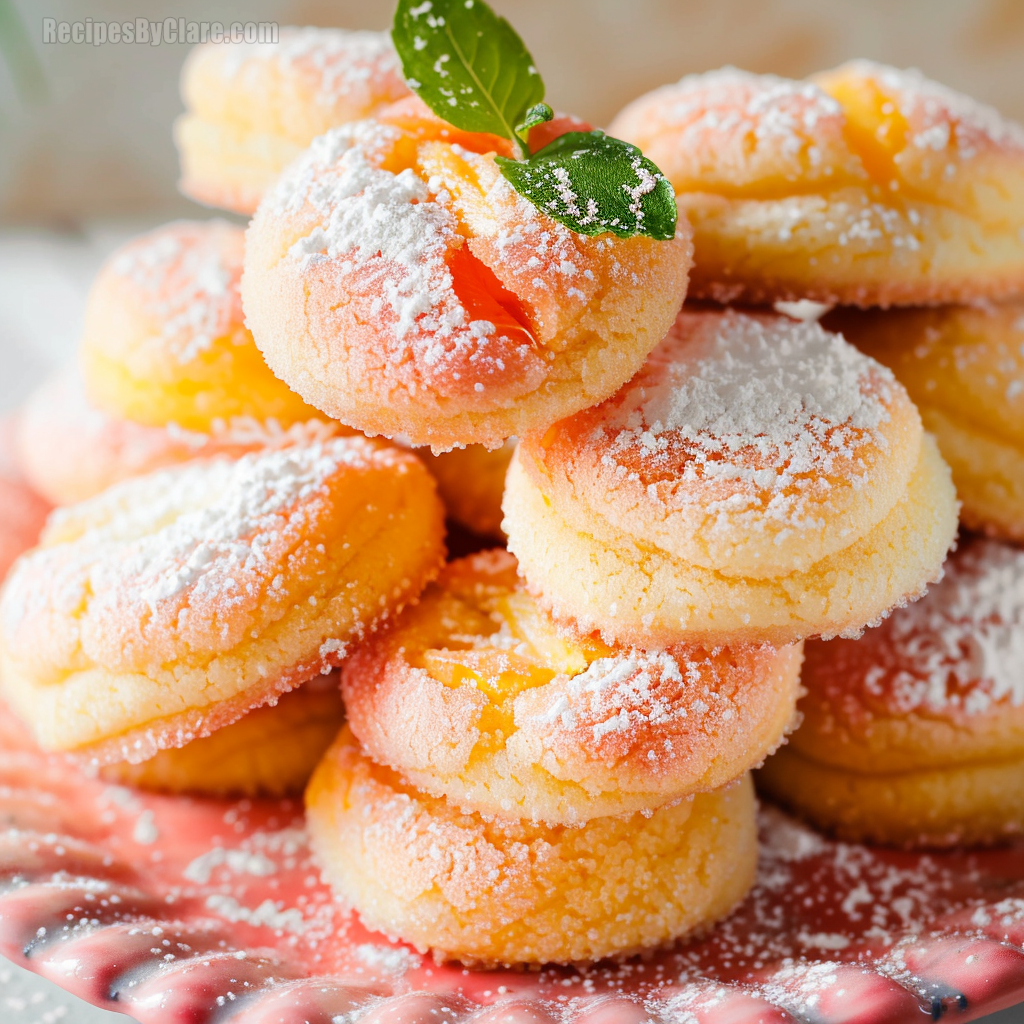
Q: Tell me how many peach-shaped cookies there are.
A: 13